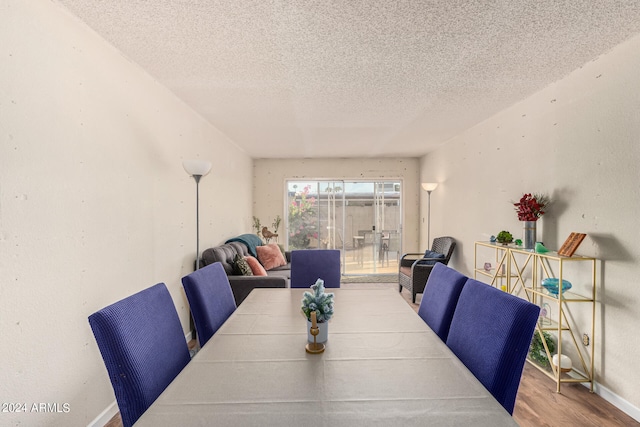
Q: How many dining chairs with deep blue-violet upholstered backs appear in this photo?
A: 5